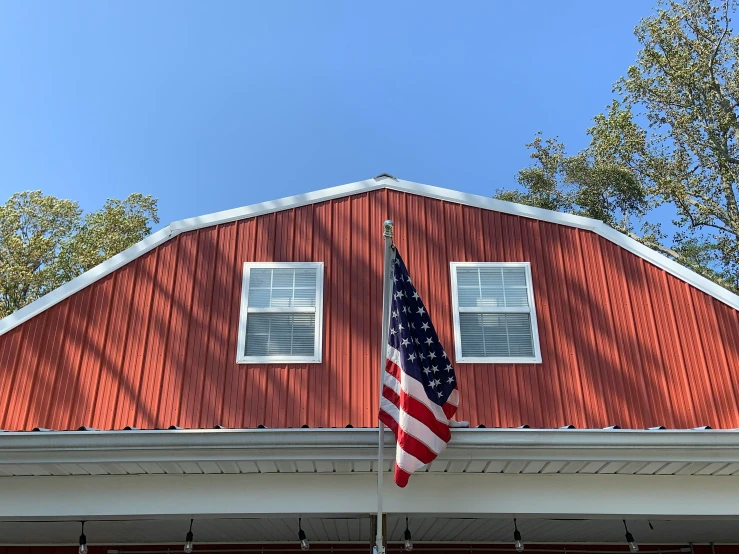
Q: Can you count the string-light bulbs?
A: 6